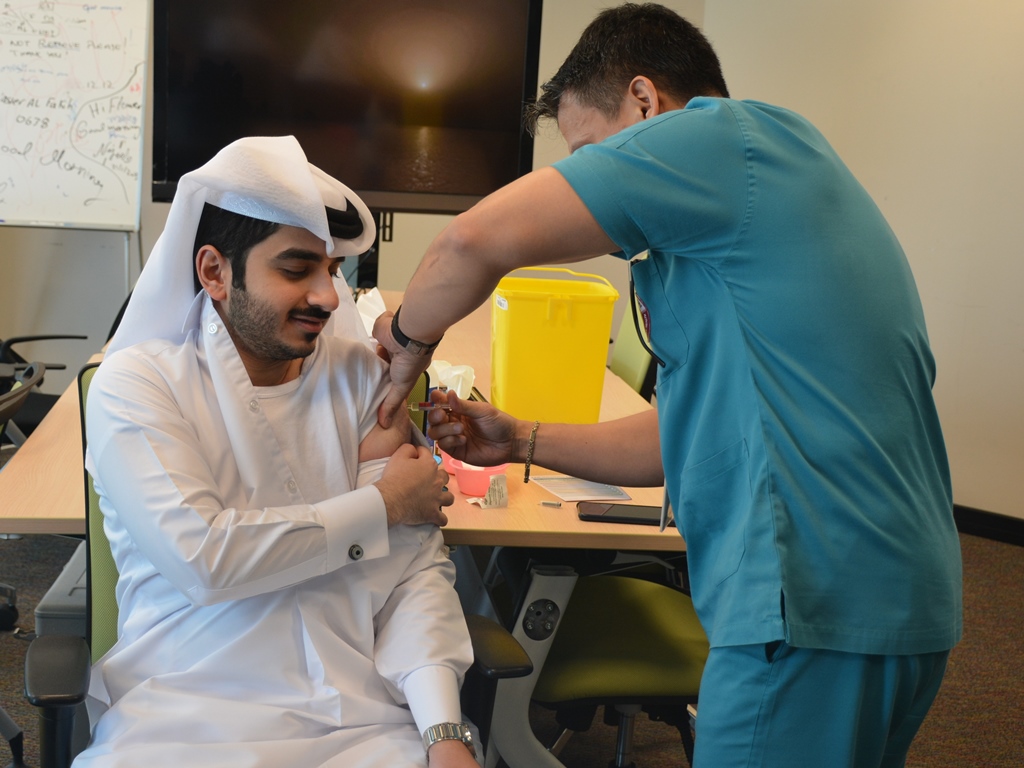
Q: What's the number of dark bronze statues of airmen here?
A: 0